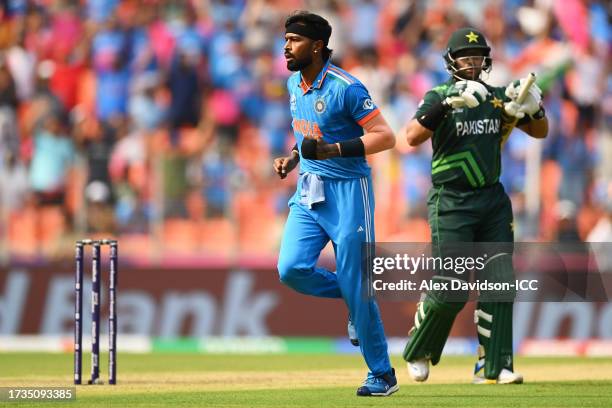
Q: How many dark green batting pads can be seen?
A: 2